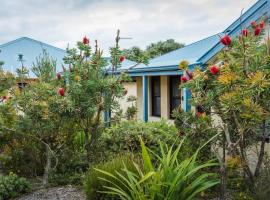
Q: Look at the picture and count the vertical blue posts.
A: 3